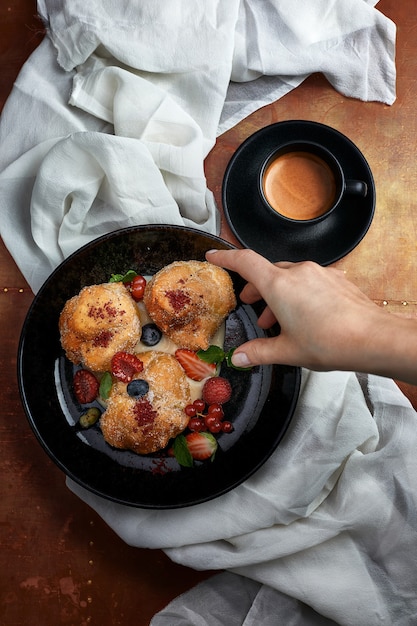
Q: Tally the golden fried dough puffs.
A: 3